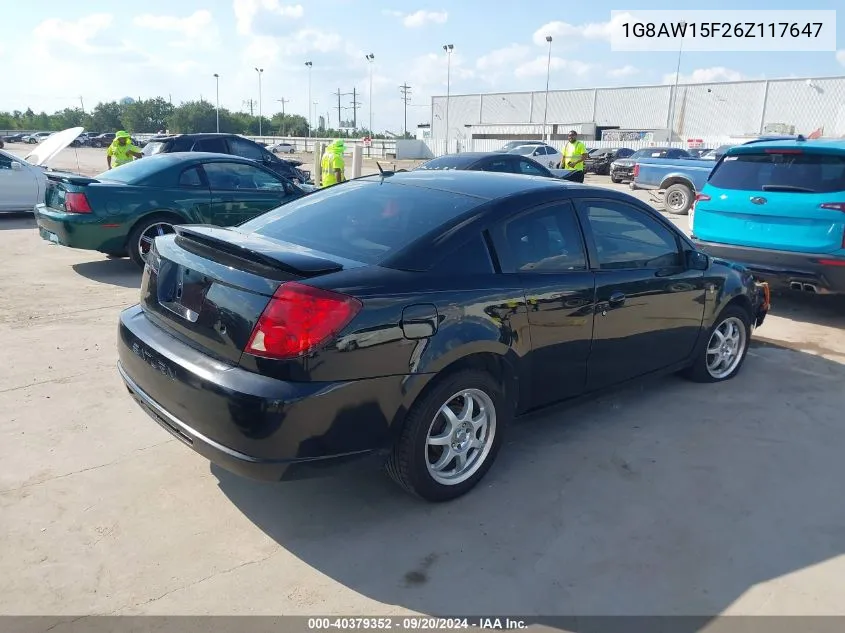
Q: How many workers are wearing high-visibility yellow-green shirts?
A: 3